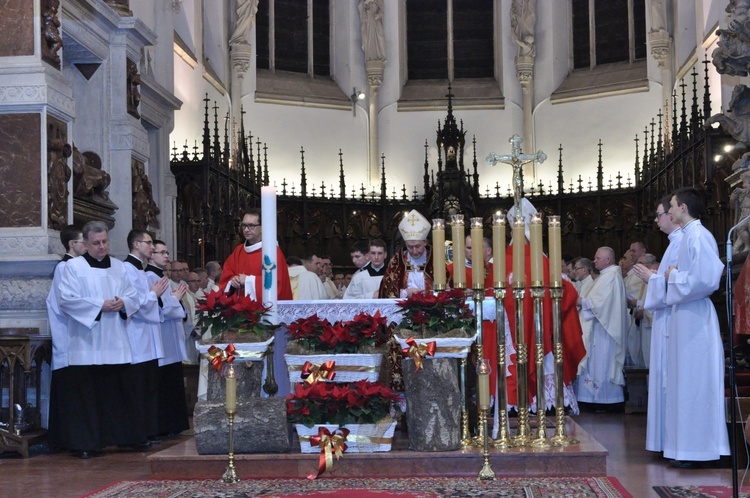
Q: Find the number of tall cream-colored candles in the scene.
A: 7